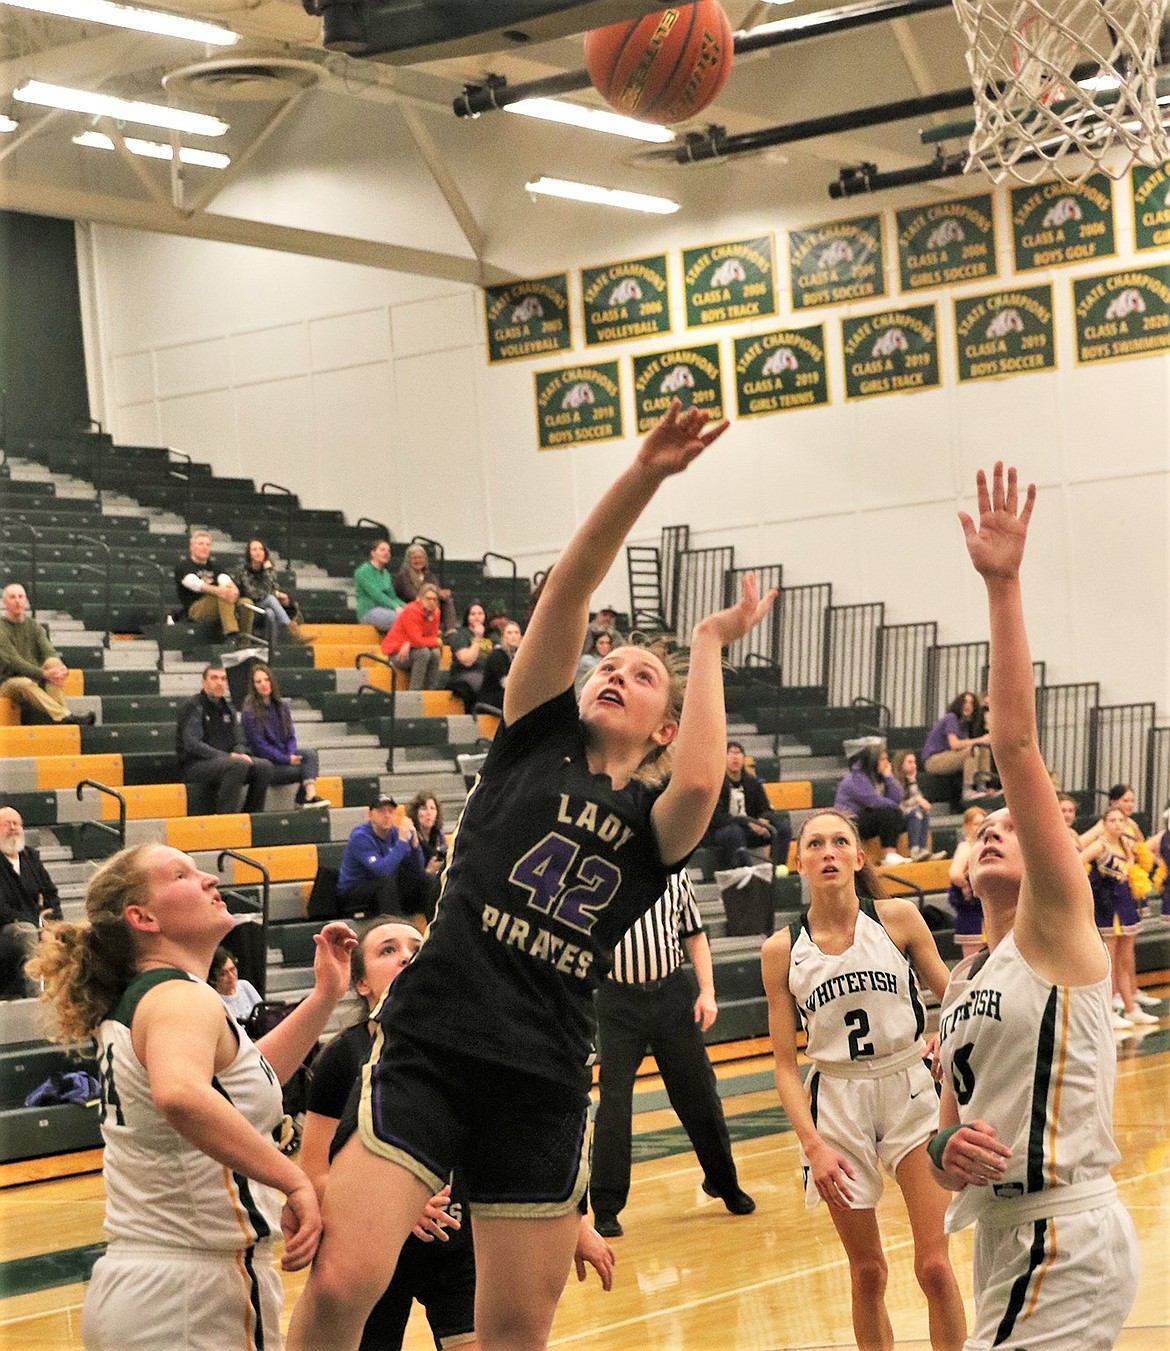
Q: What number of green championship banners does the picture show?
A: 13